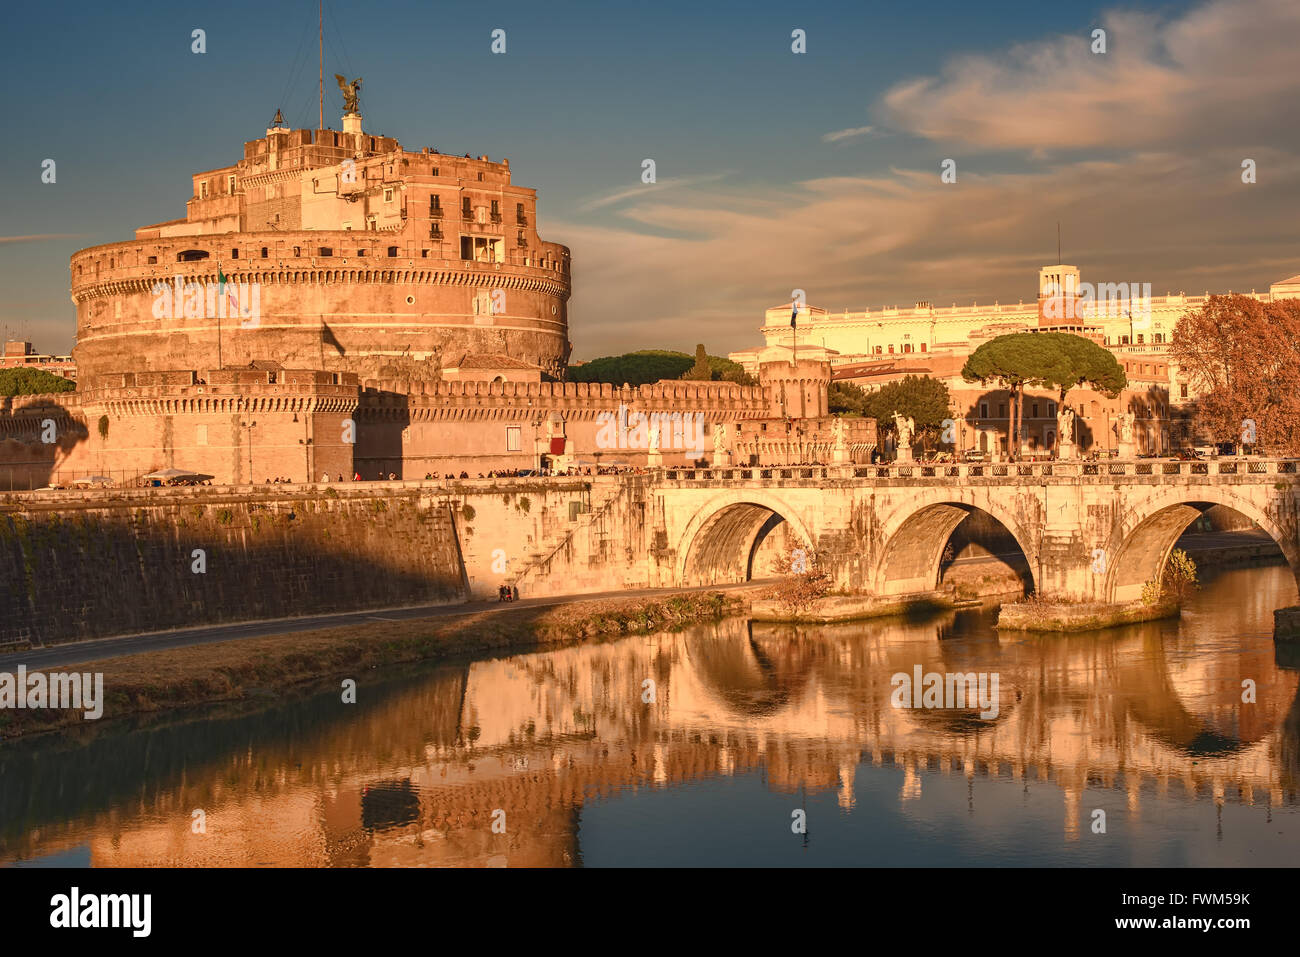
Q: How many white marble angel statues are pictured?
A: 6